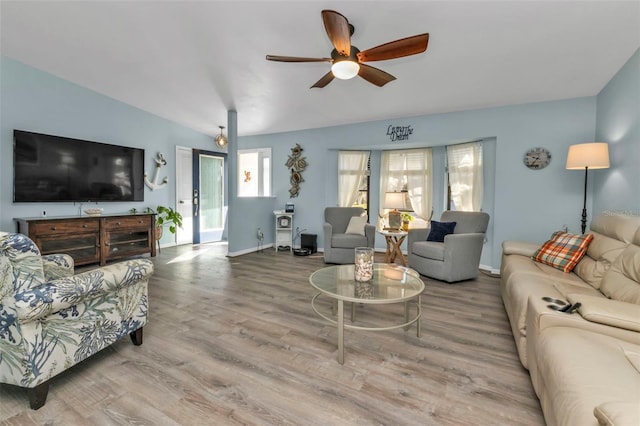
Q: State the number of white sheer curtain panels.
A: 4